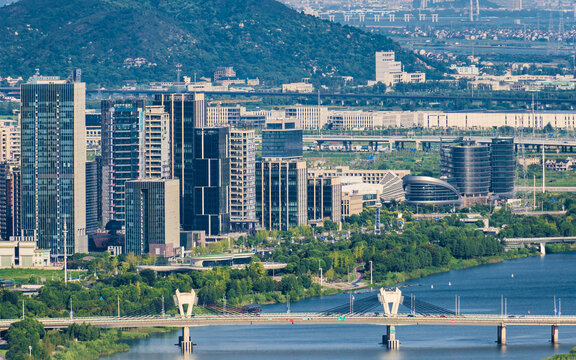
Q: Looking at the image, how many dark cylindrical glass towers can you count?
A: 2